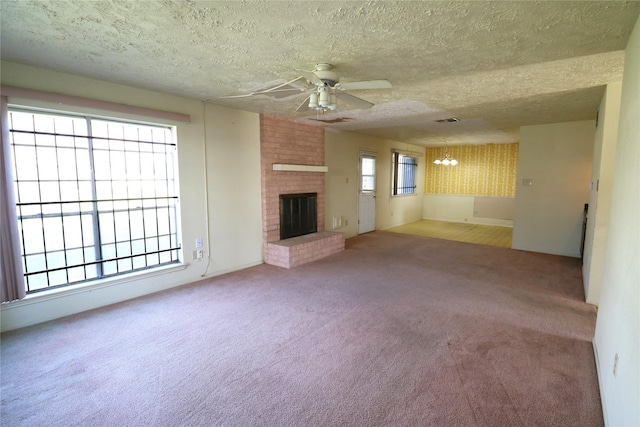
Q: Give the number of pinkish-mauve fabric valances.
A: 1